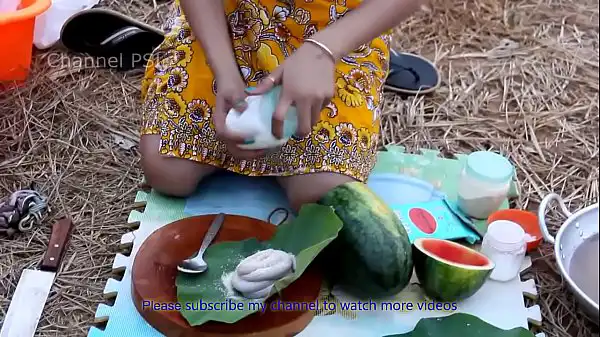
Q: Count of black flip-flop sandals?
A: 2